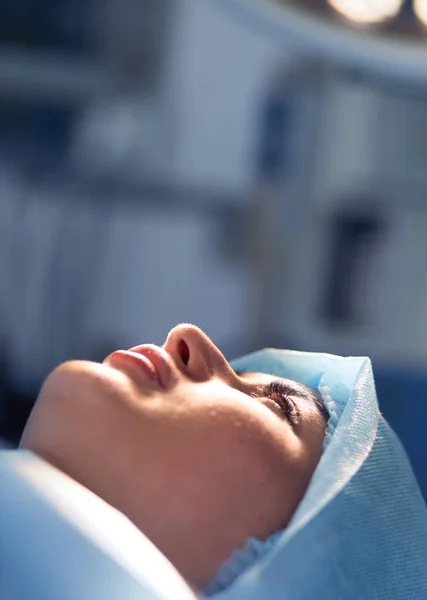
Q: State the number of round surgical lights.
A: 2